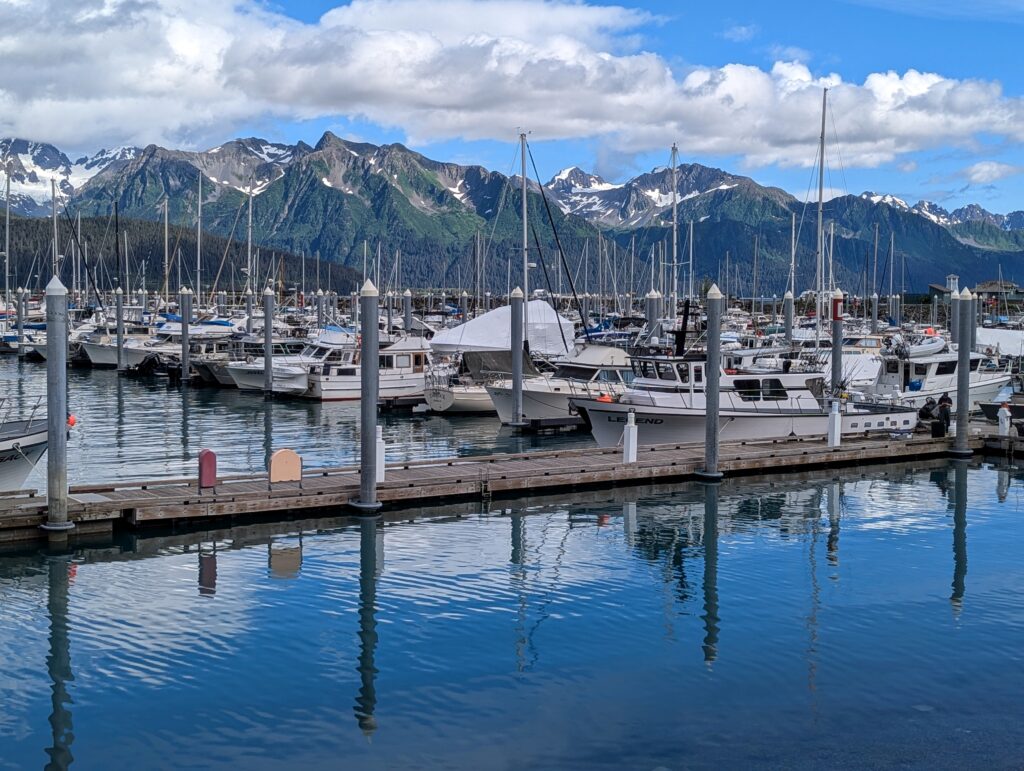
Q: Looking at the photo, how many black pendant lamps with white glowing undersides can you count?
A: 0